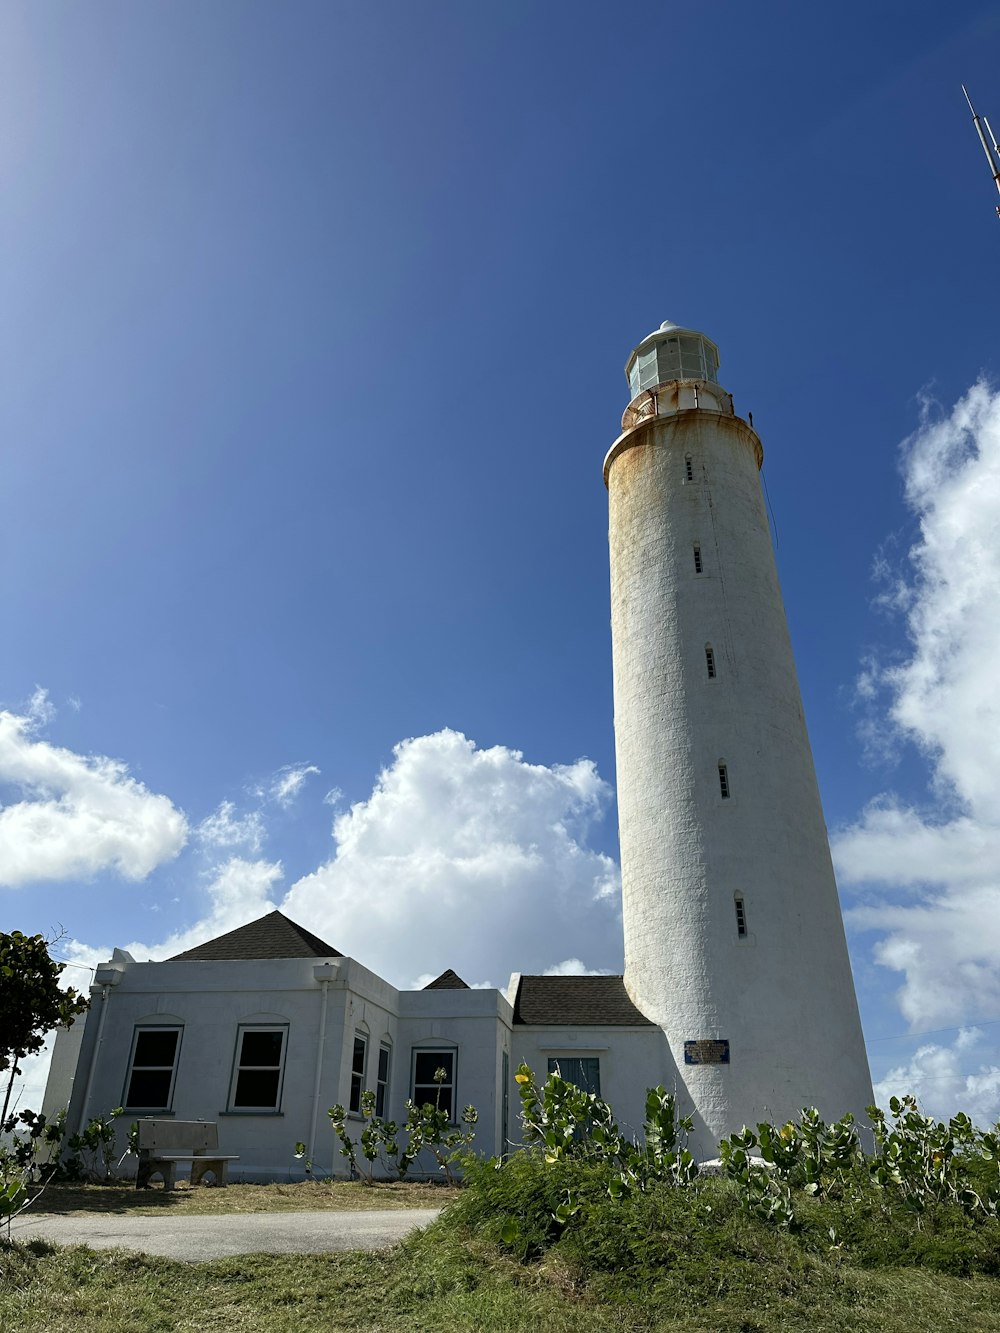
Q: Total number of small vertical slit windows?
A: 5